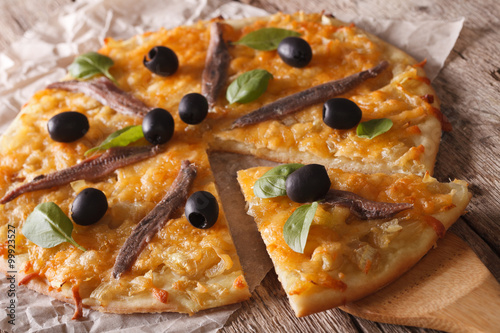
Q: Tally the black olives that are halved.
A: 0